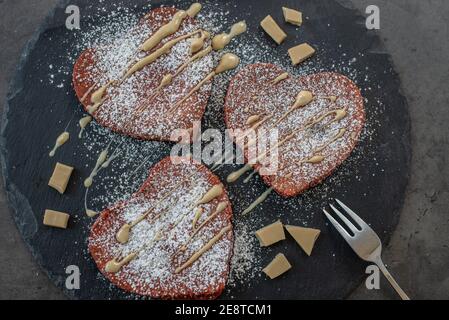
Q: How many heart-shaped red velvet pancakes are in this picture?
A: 3